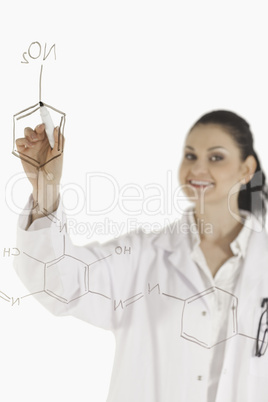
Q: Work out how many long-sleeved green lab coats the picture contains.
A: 0